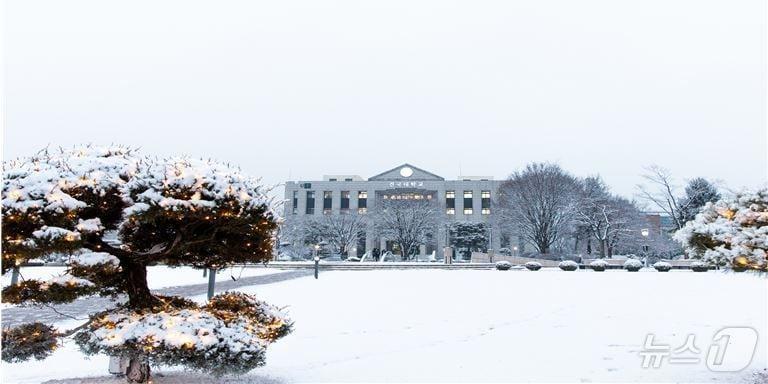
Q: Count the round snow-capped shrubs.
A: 7